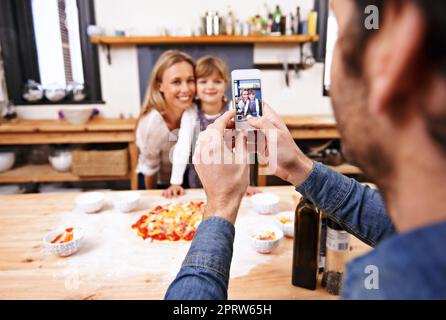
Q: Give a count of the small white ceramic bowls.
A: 6